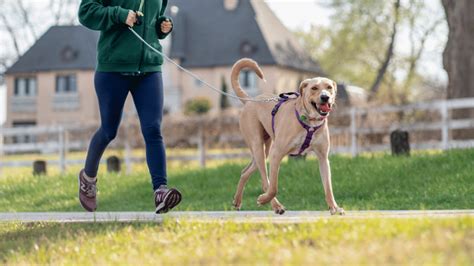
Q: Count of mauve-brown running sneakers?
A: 2